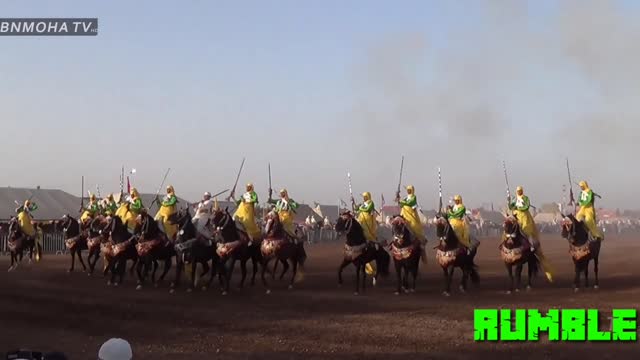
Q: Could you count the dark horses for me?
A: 13